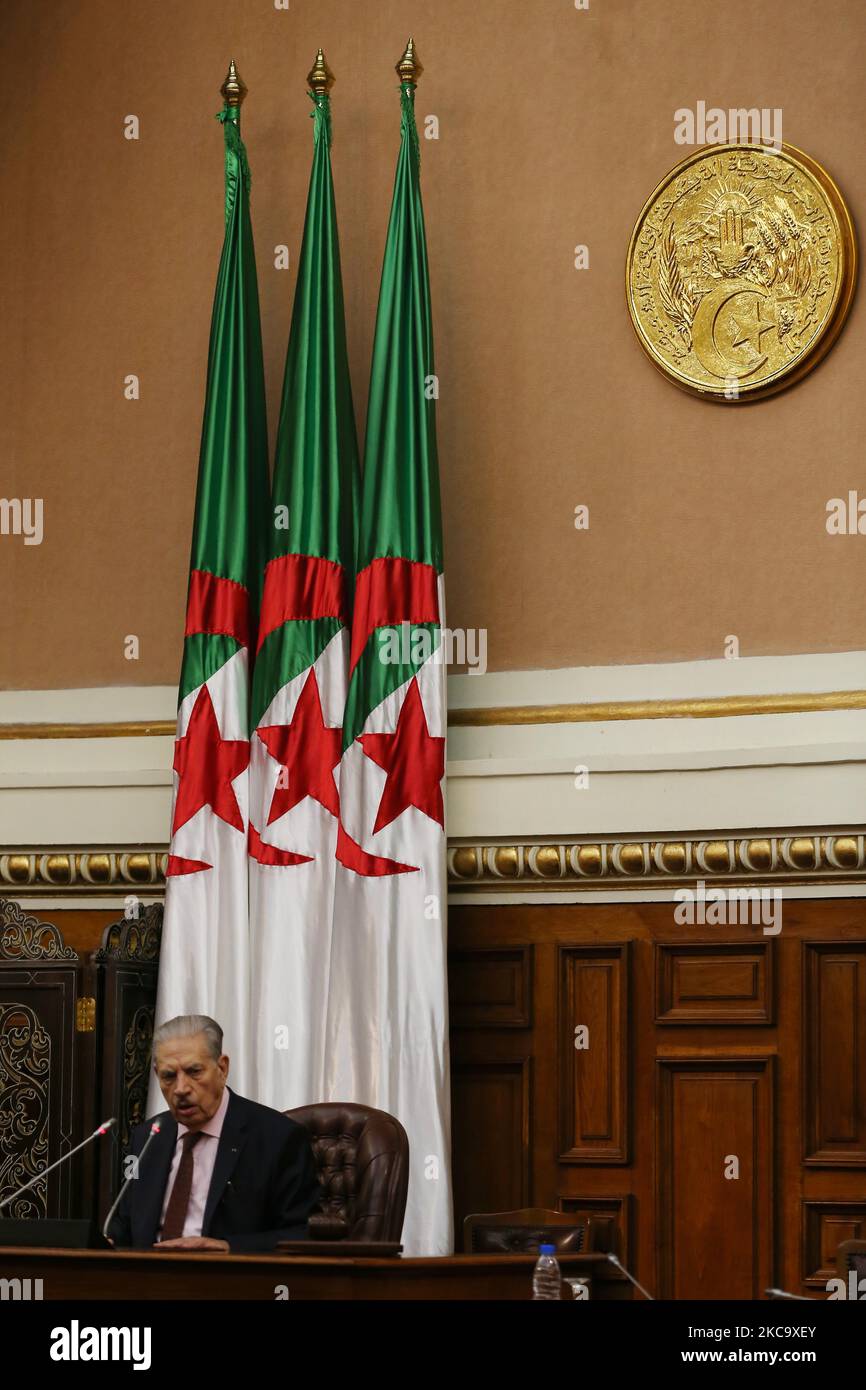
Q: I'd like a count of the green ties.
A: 0